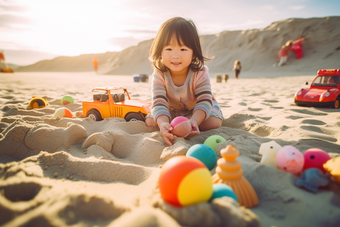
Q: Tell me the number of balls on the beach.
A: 9